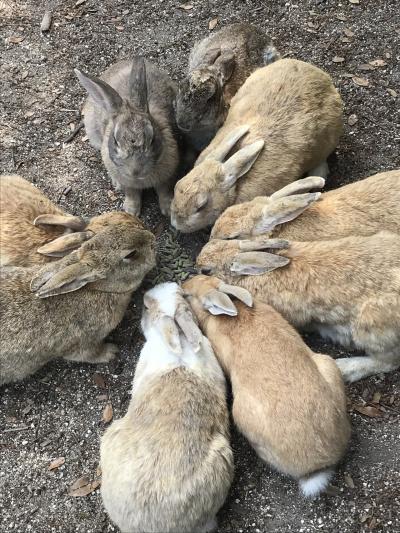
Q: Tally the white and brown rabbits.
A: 1